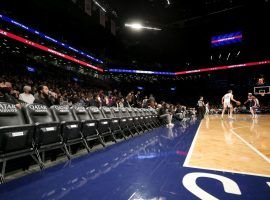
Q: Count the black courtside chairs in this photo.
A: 14